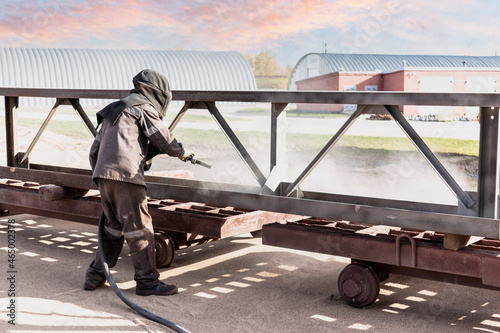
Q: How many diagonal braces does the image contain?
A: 6